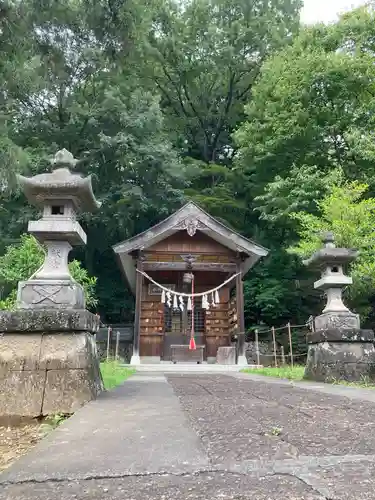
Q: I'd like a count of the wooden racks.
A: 2